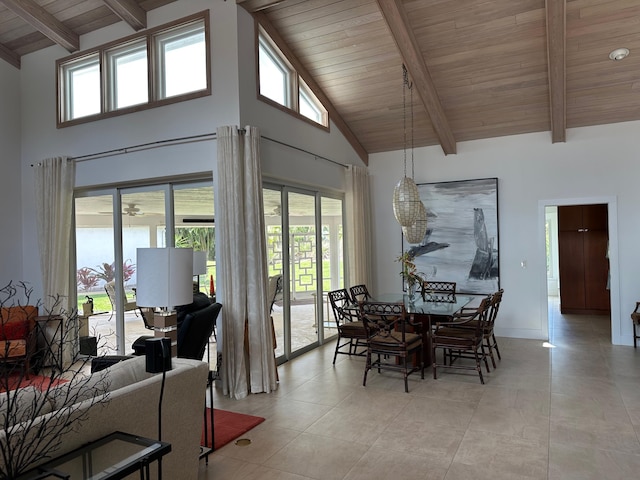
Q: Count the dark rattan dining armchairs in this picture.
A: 6